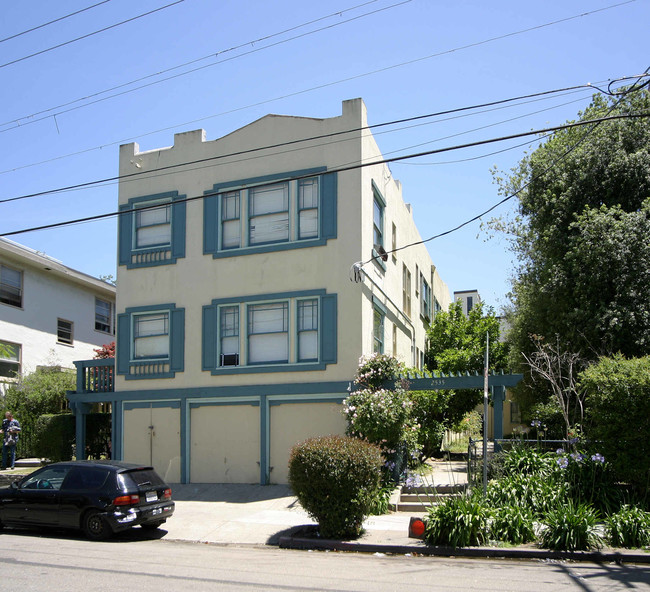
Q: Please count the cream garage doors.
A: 3